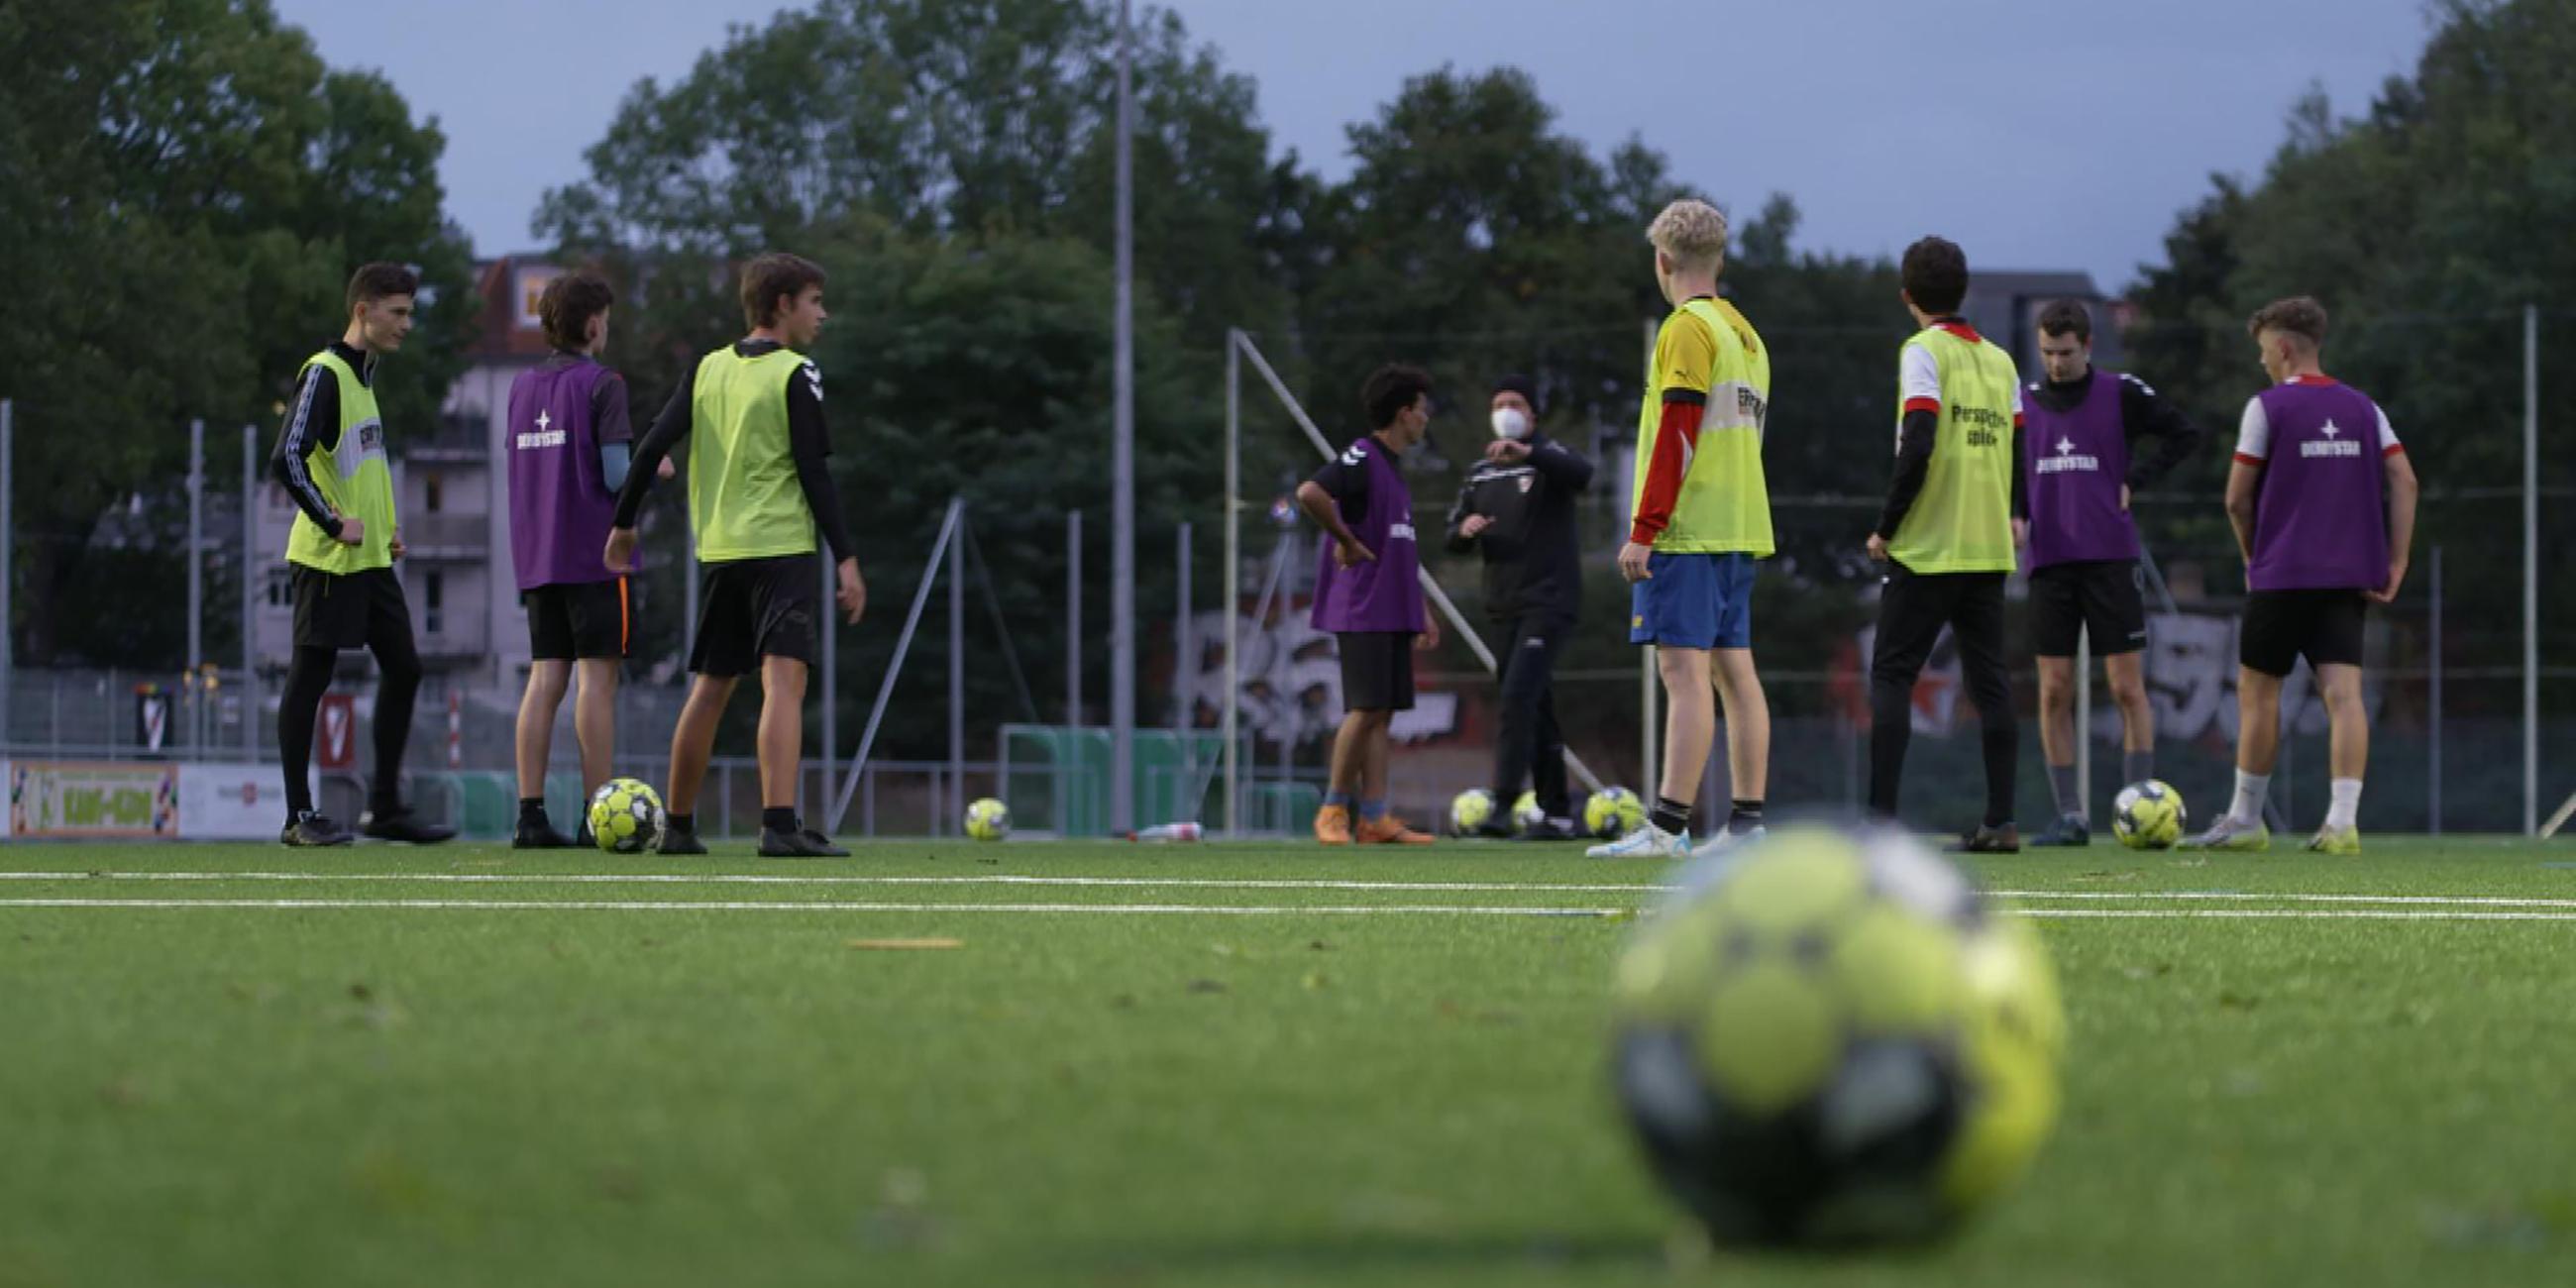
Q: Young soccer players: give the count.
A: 8